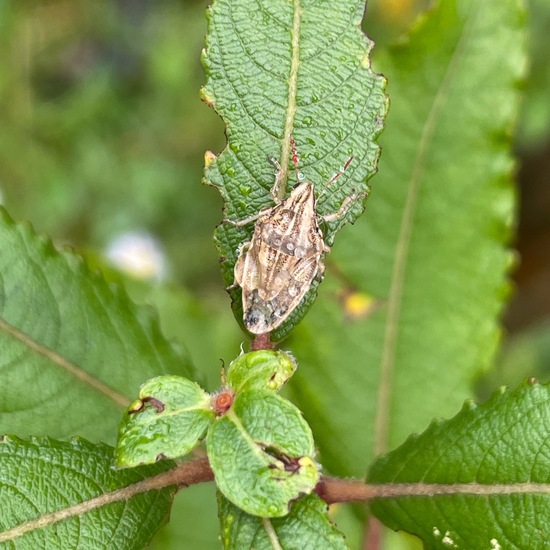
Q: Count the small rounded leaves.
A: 3